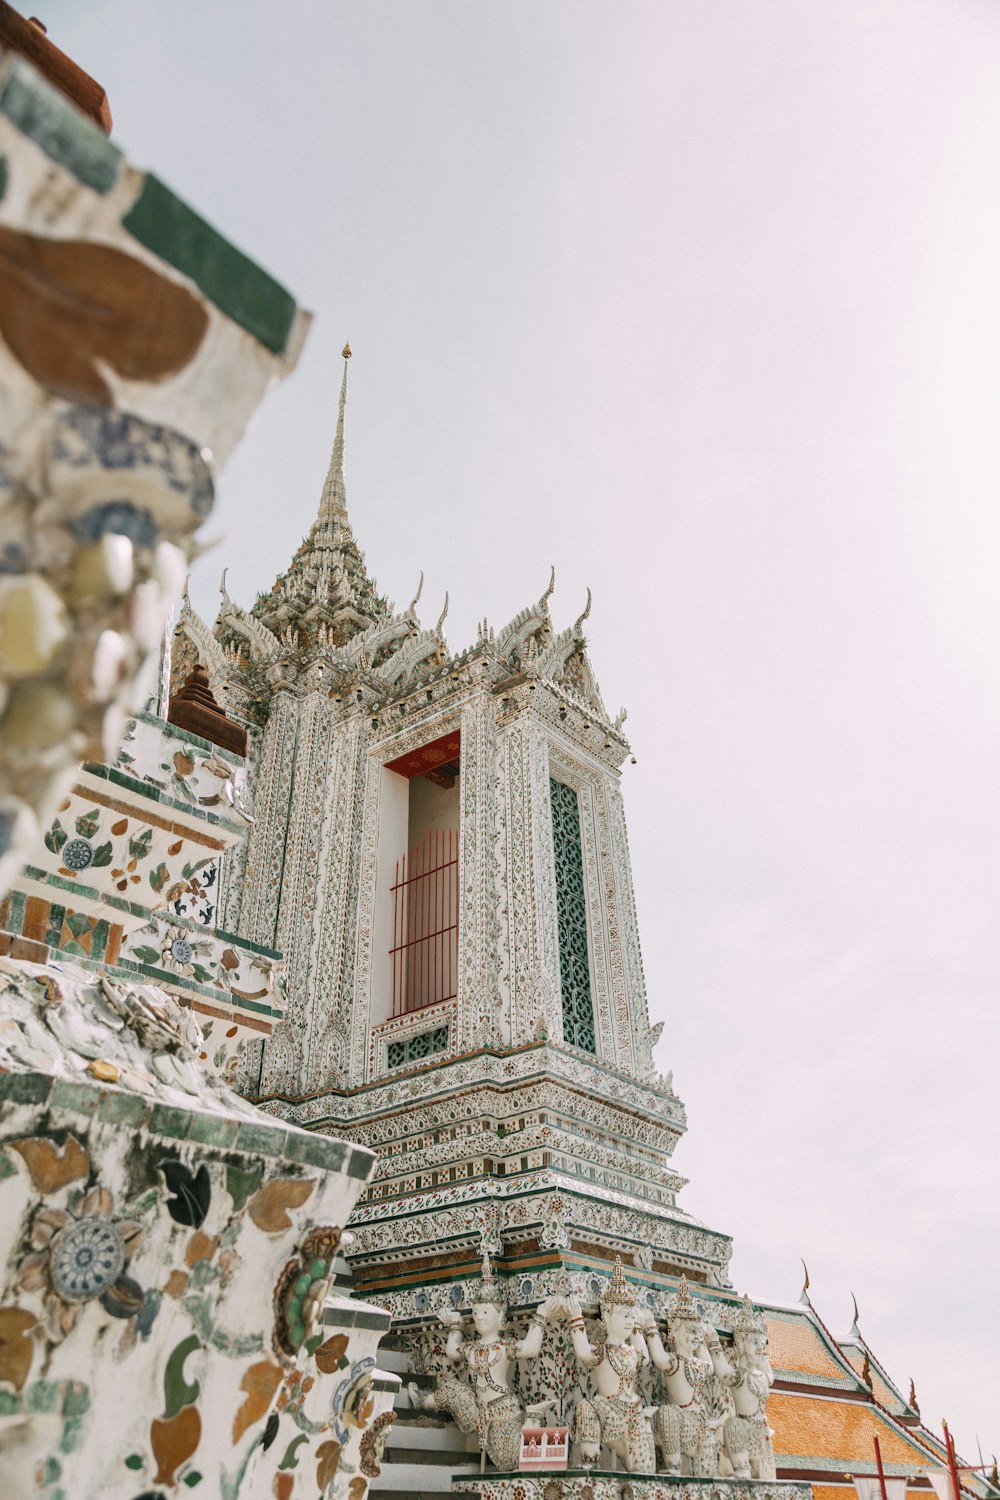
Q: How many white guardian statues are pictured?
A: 4